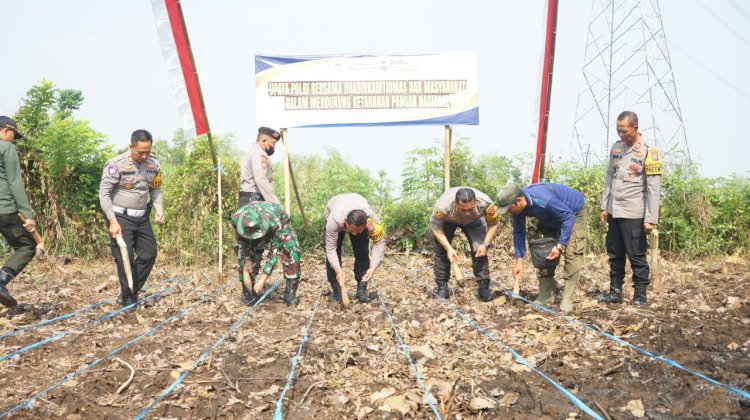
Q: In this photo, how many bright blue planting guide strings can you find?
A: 8